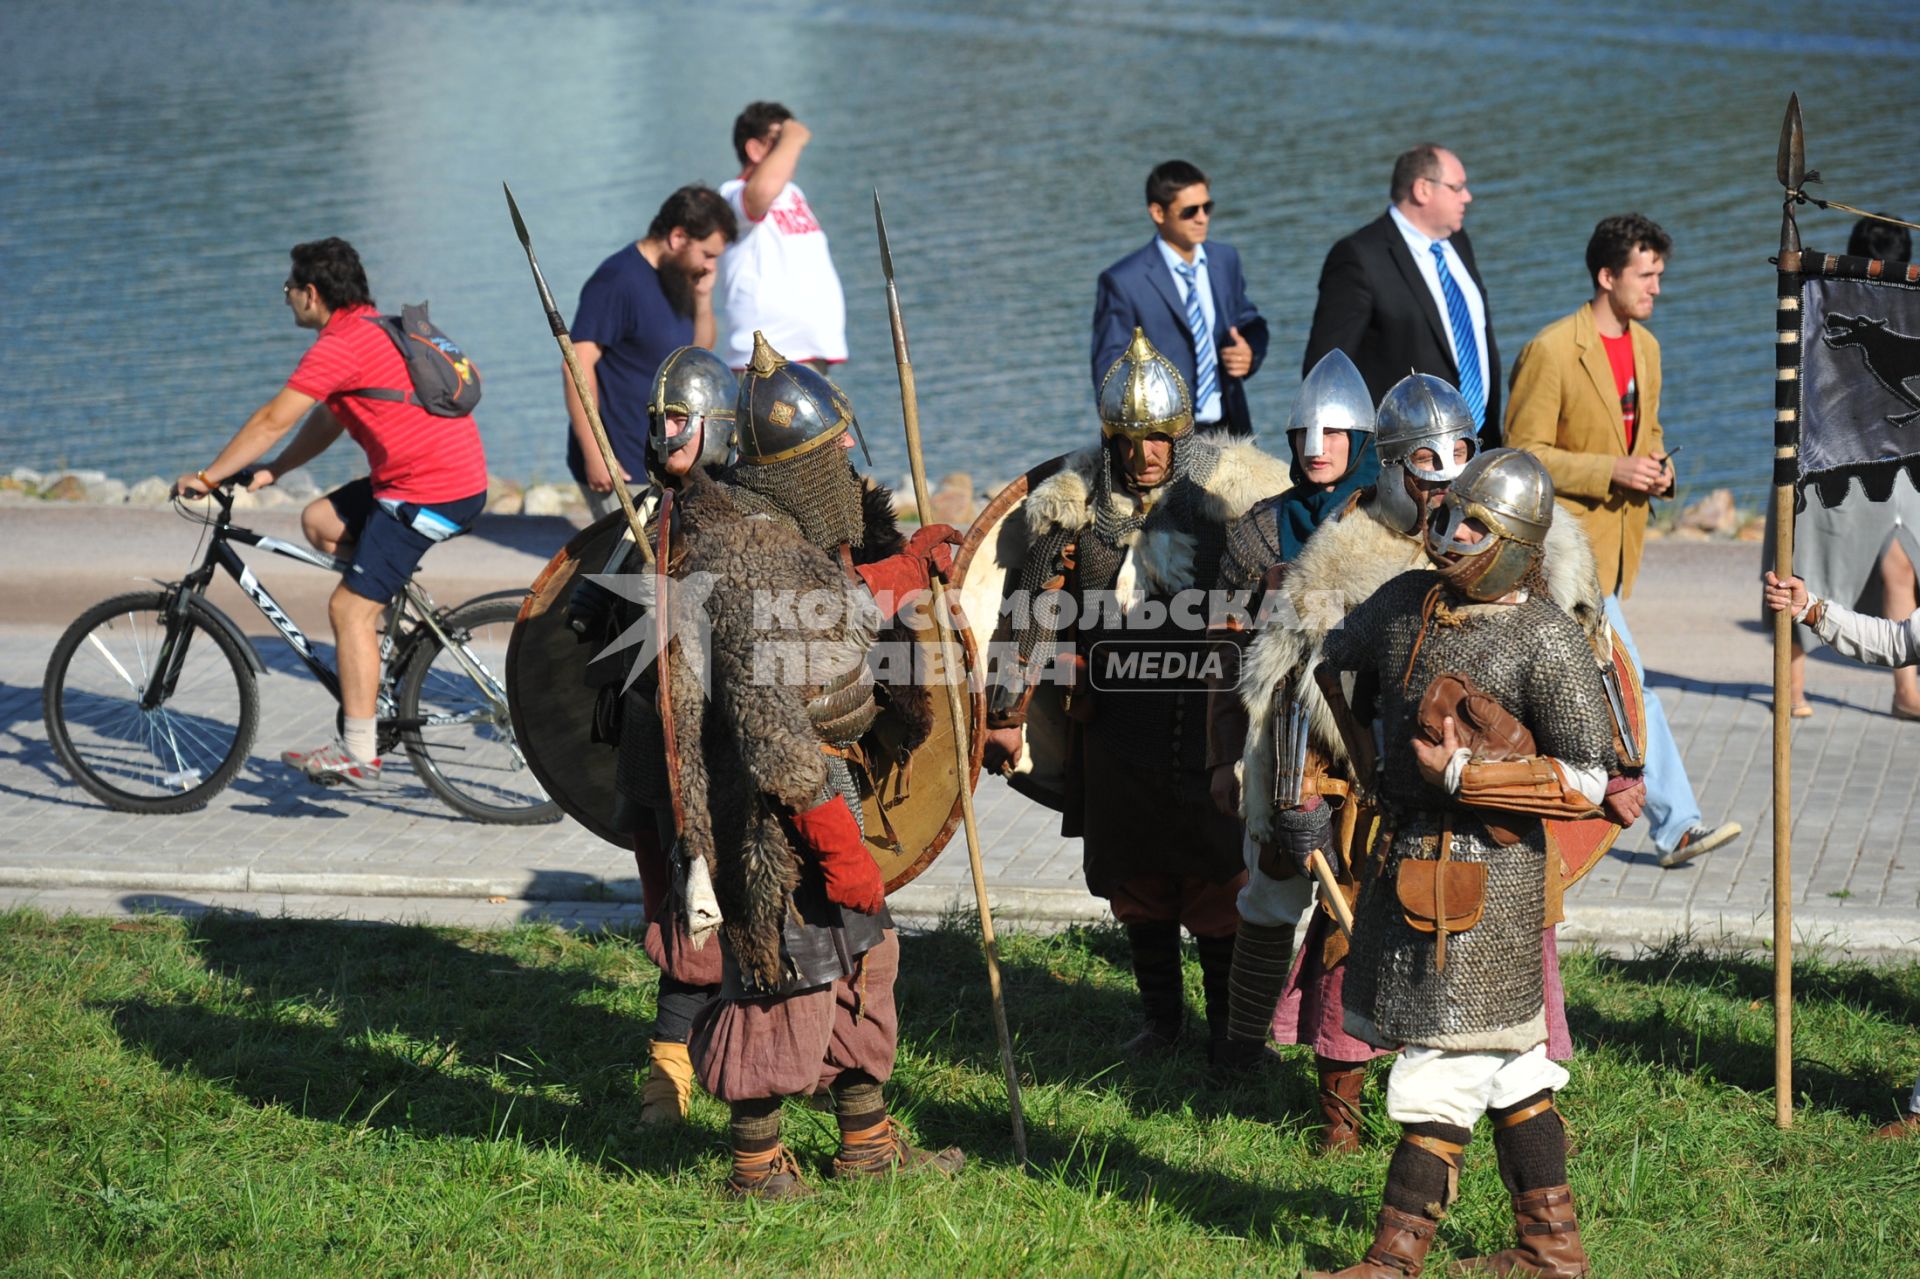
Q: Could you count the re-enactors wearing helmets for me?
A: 6